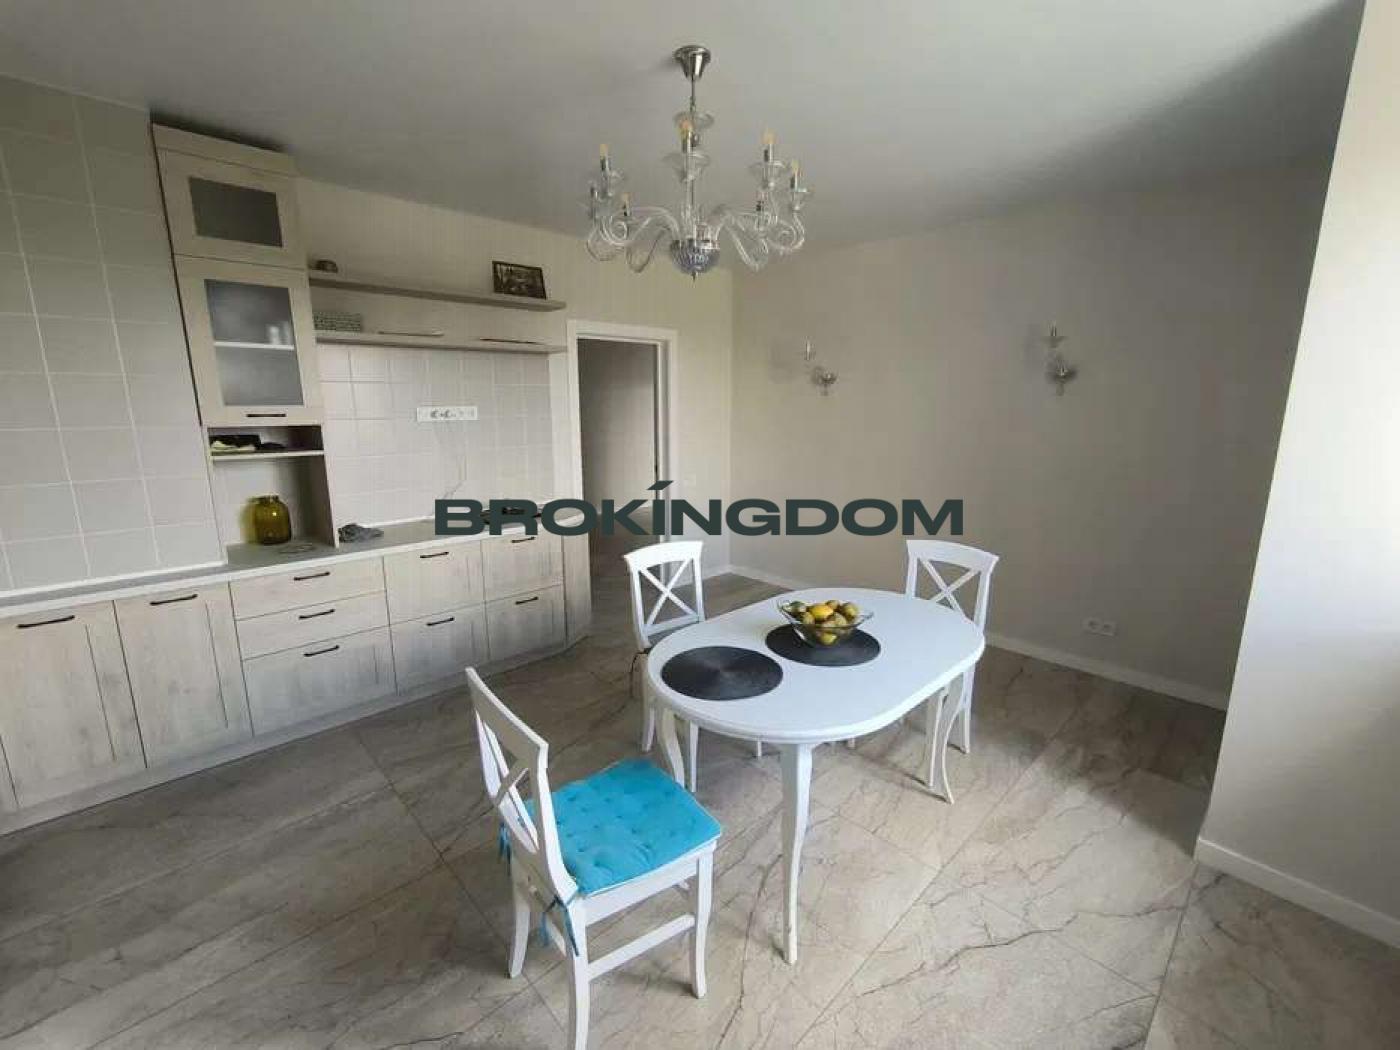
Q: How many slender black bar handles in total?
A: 10